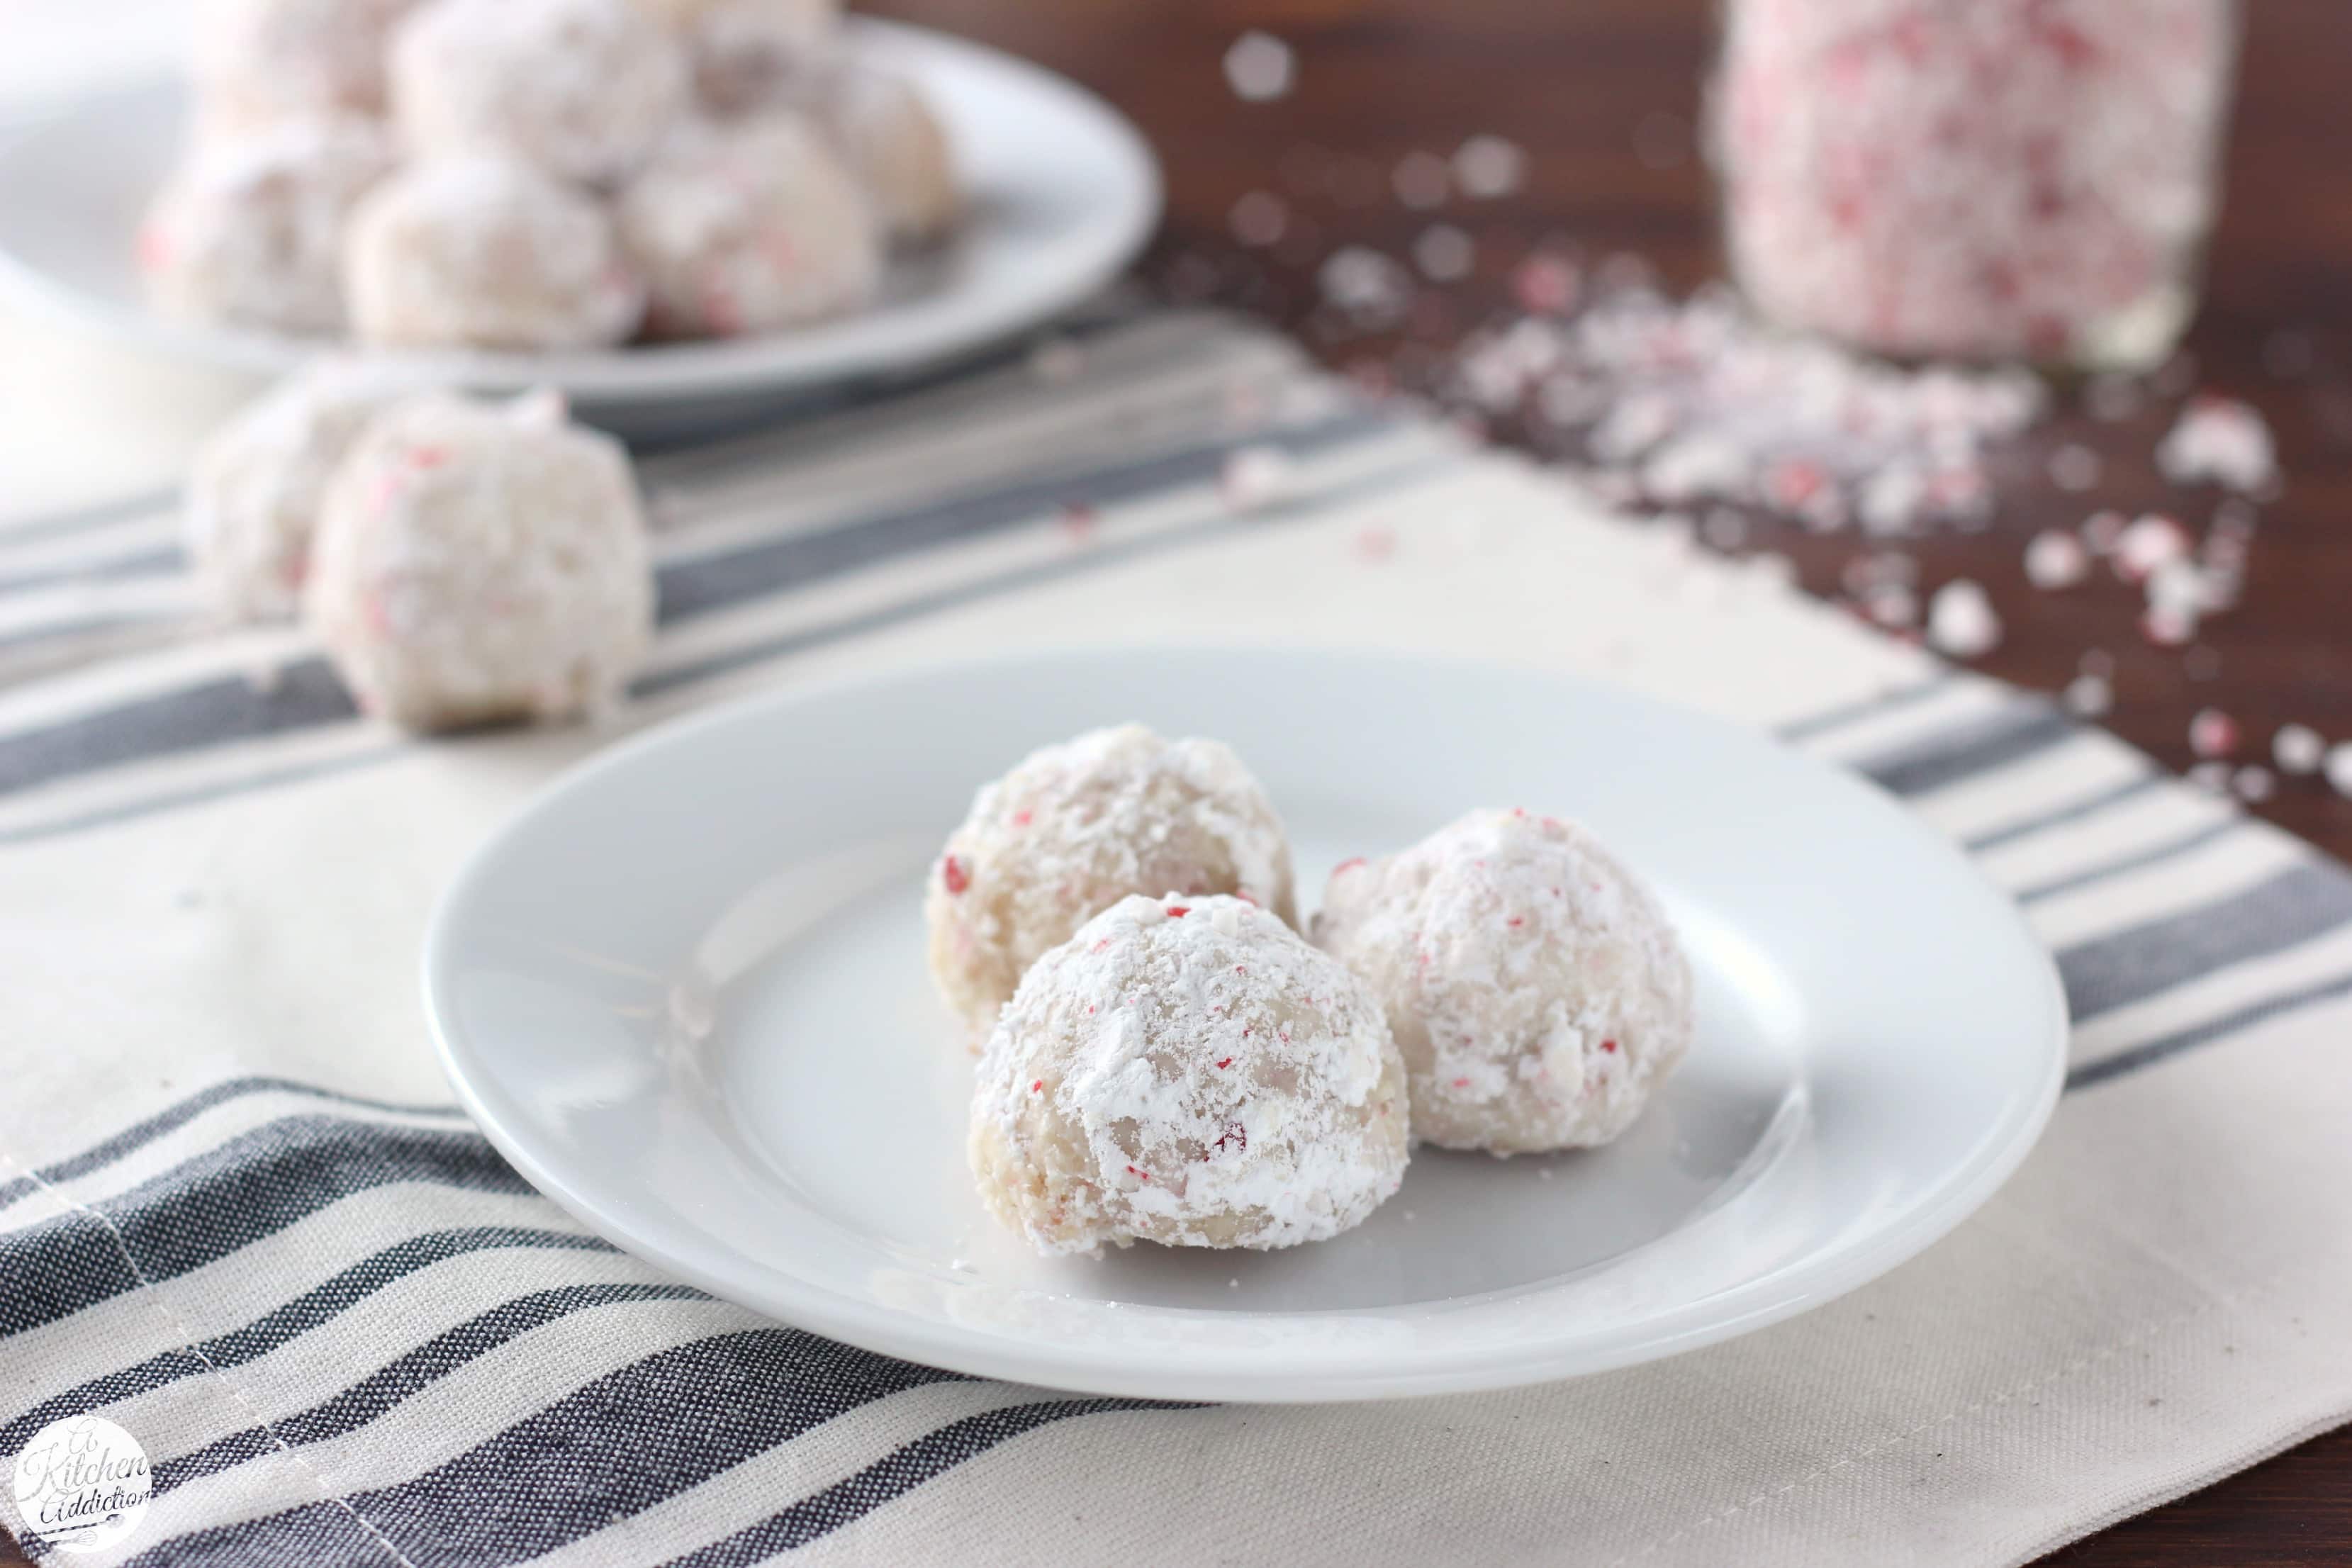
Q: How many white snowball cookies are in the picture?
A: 12